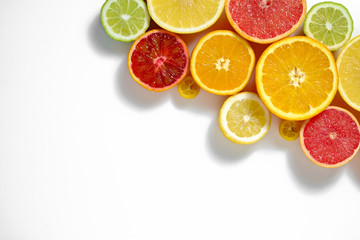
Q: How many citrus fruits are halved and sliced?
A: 12